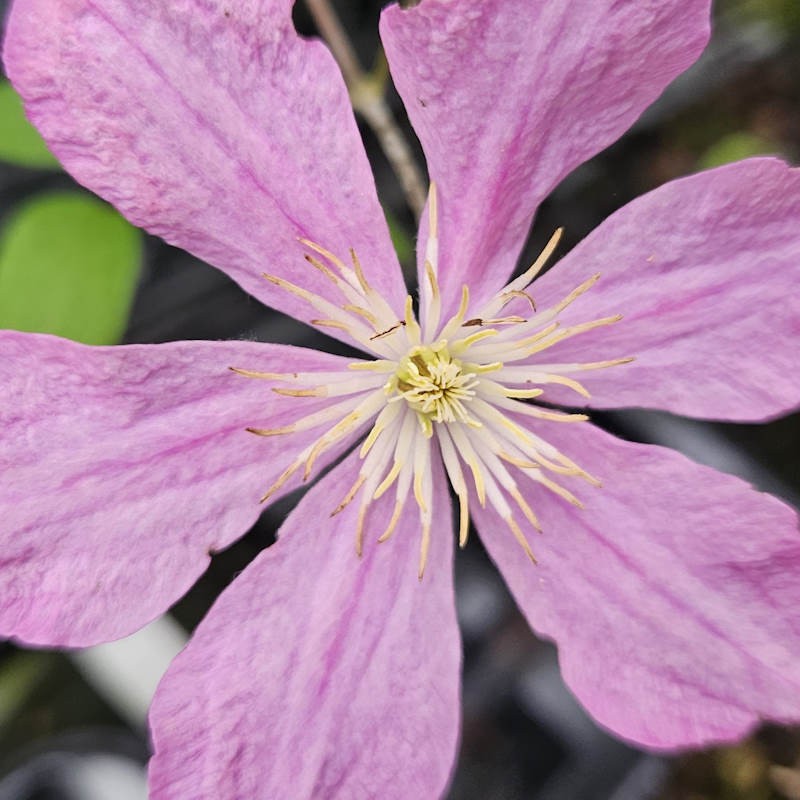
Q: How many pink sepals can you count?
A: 6